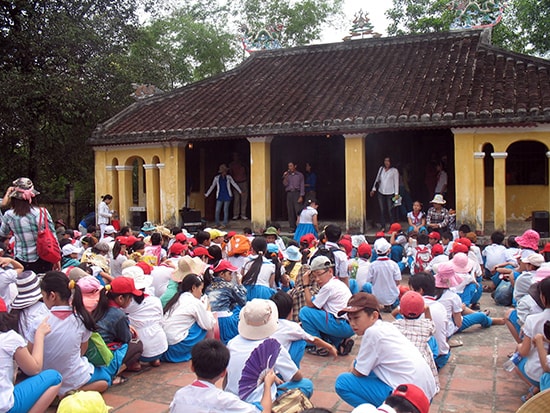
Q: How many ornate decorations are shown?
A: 3